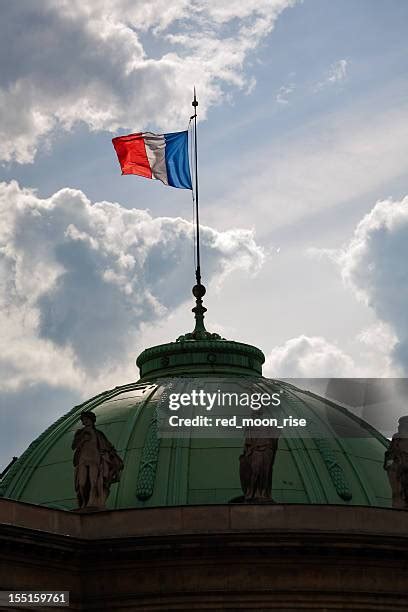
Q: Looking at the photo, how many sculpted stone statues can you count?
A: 3